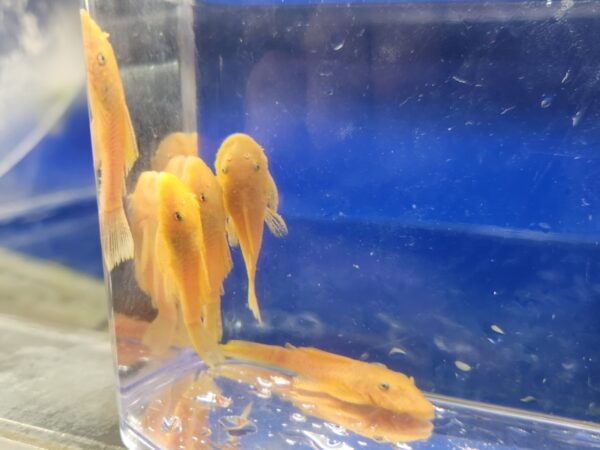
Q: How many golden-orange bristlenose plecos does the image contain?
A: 5